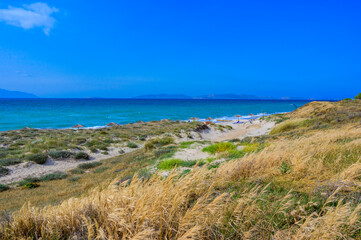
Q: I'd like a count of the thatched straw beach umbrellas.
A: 9